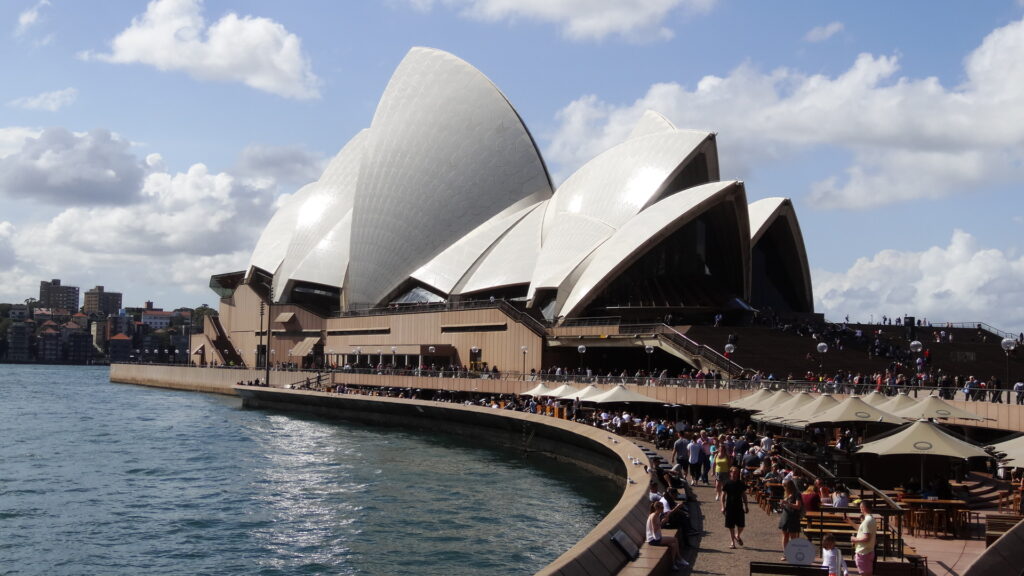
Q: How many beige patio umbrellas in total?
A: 14